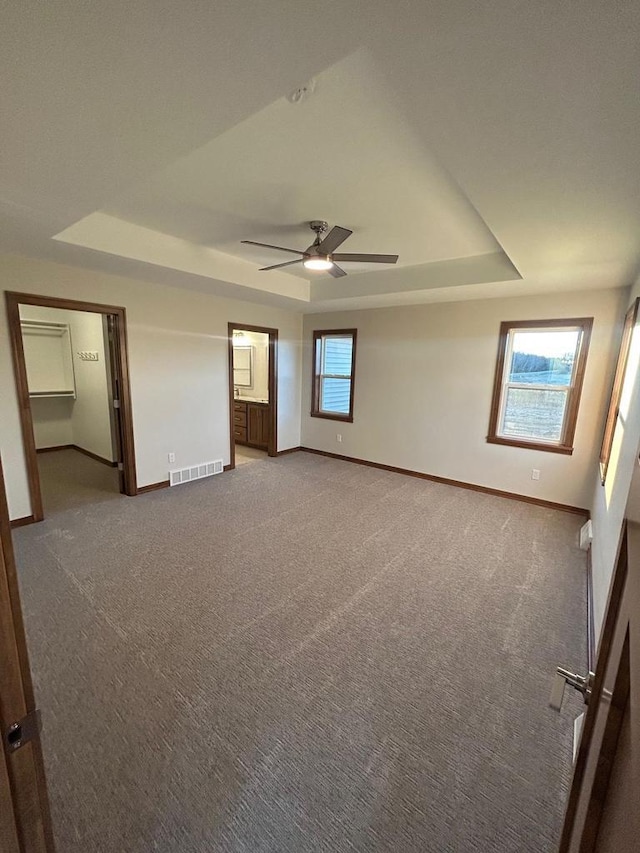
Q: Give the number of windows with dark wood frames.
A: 3